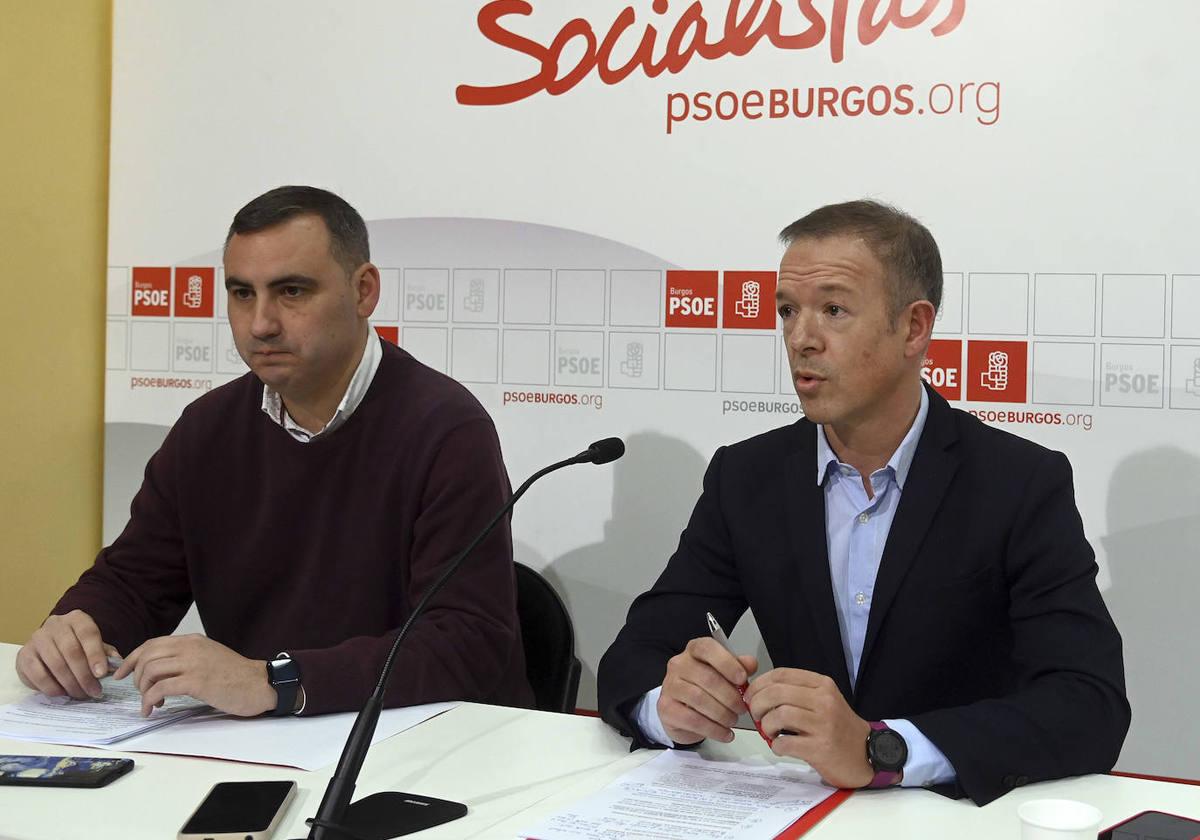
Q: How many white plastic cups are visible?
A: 1